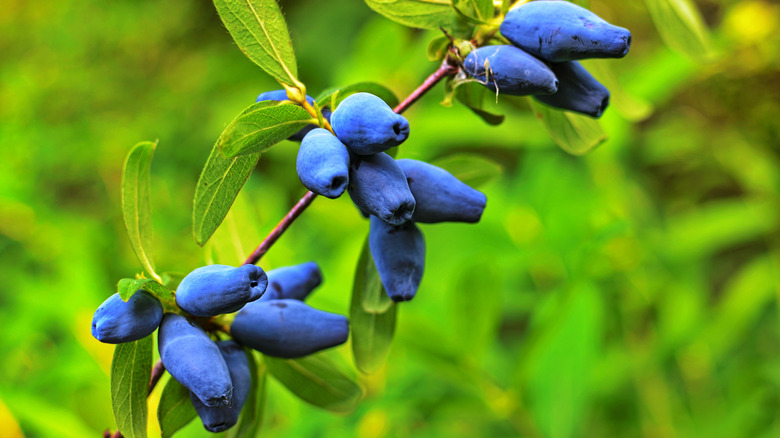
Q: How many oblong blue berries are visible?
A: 15